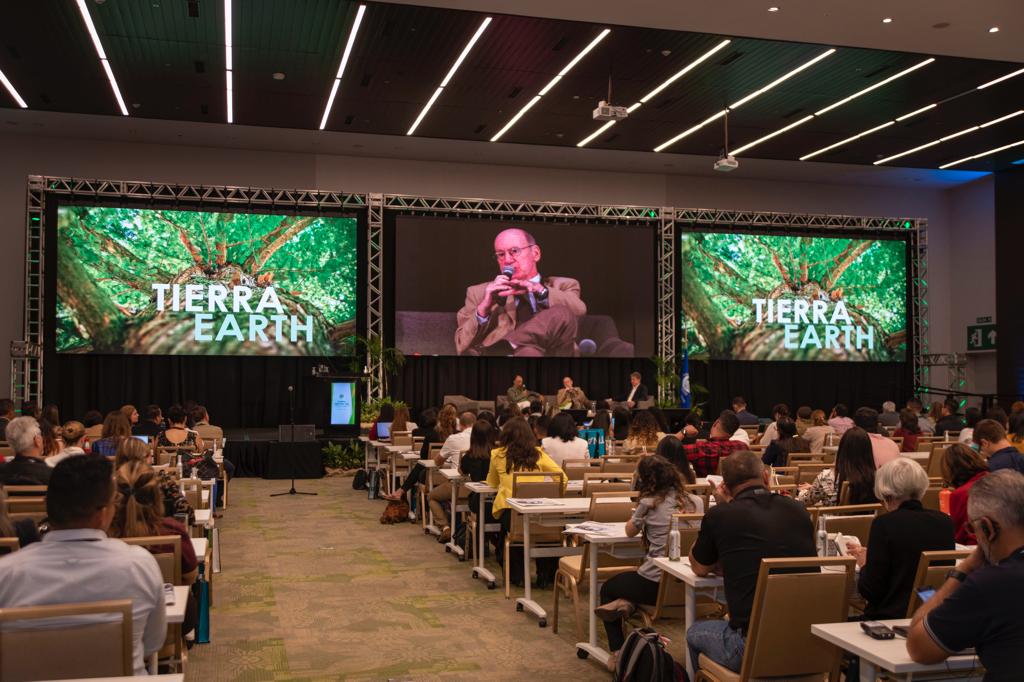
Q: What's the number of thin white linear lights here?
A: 12